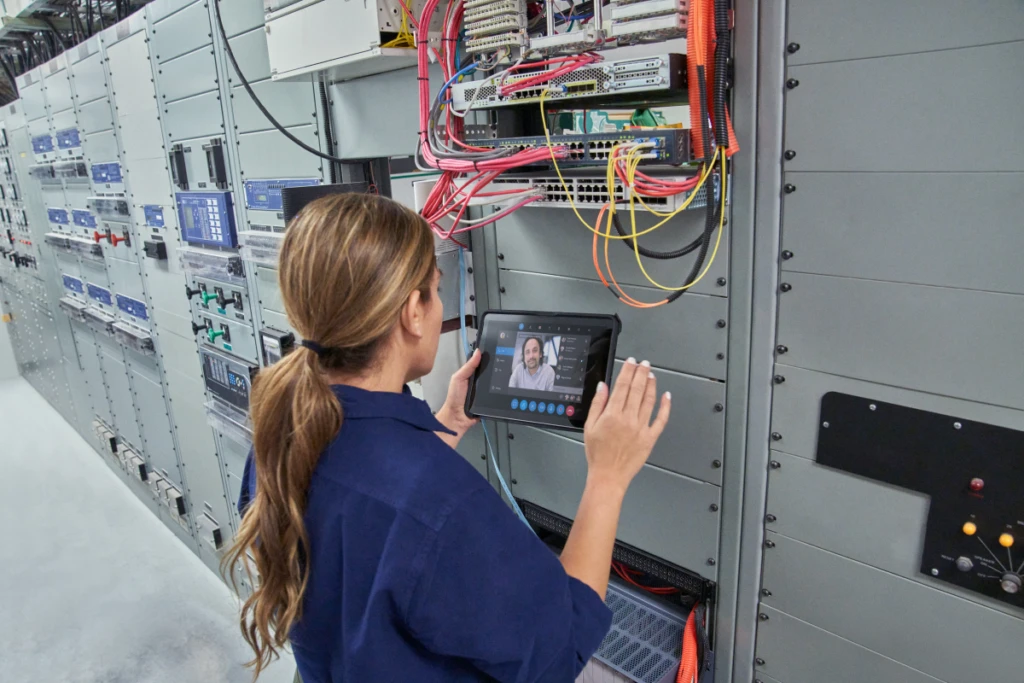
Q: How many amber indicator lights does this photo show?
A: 2